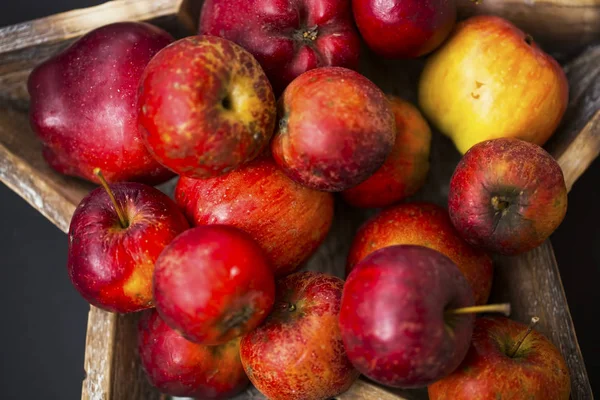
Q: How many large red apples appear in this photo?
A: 2